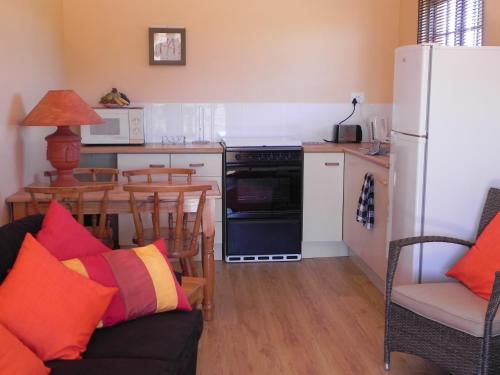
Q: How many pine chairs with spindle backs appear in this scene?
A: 4